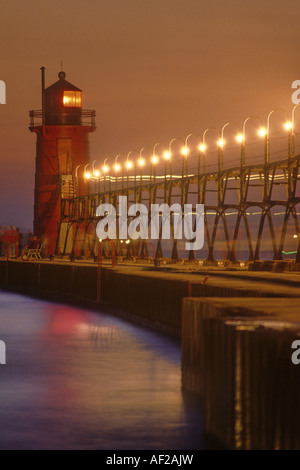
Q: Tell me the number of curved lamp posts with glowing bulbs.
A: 14